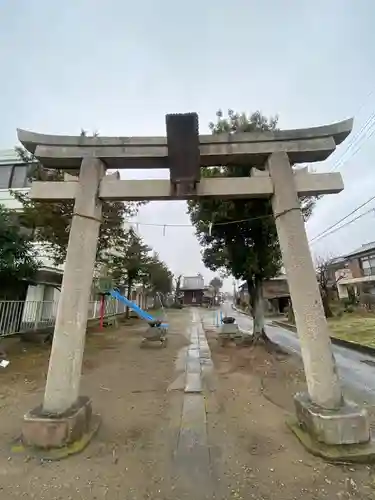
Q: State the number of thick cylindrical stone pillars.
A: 2